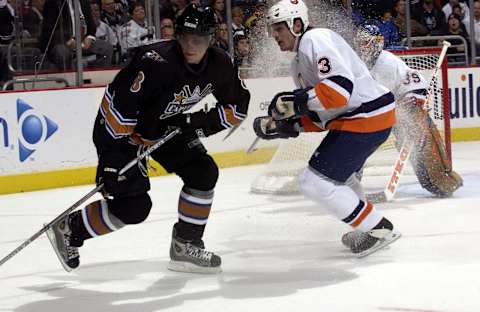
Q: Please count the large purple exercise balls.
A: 0